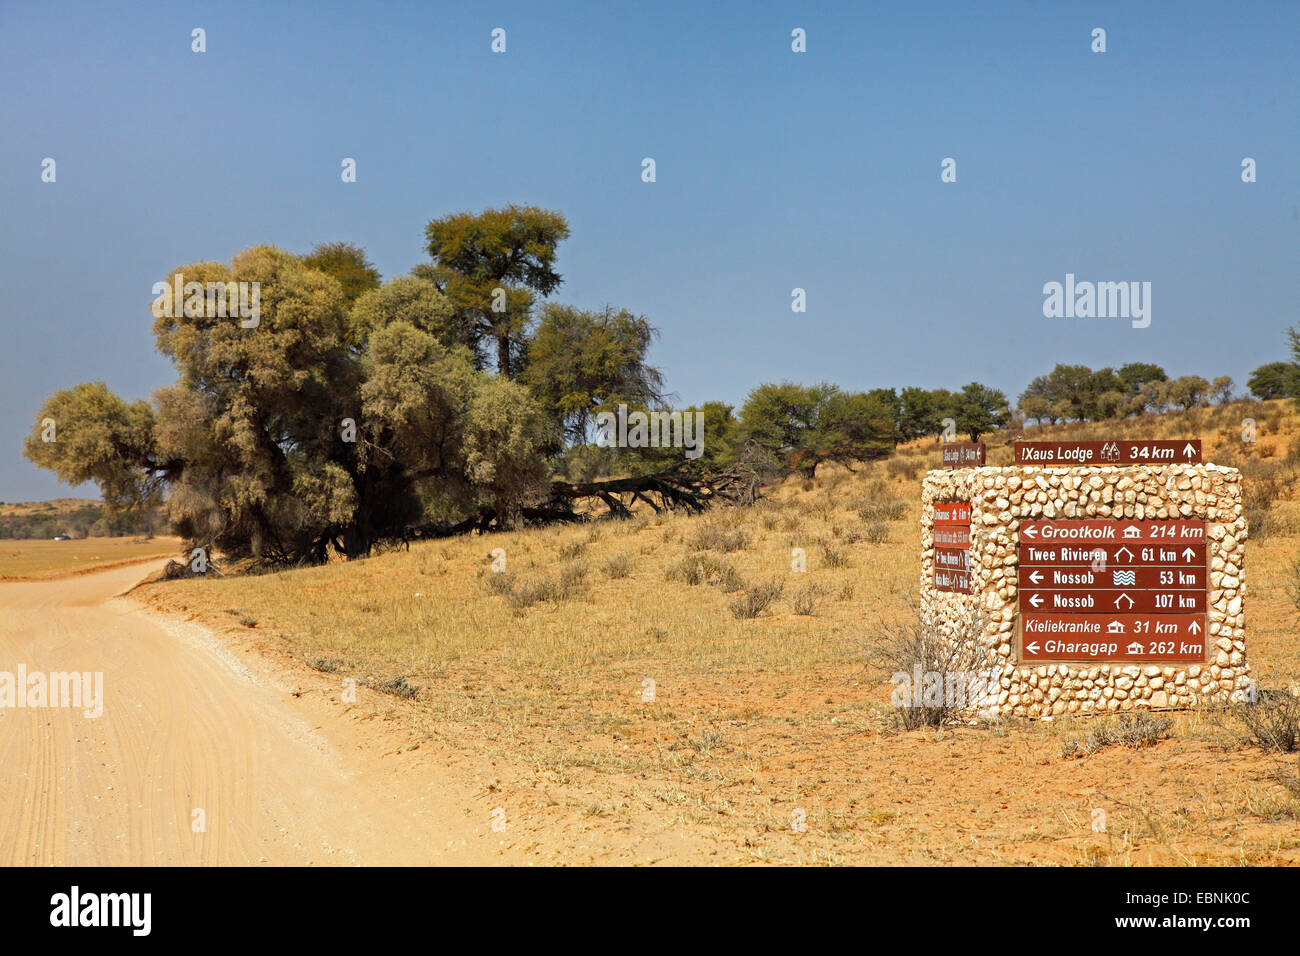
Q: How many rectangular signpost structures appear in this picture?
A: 1